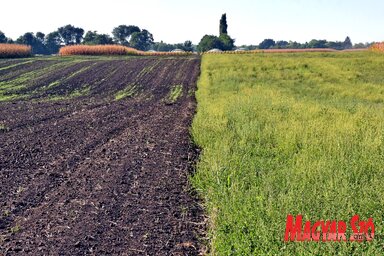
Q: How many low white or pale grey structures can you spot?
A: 4